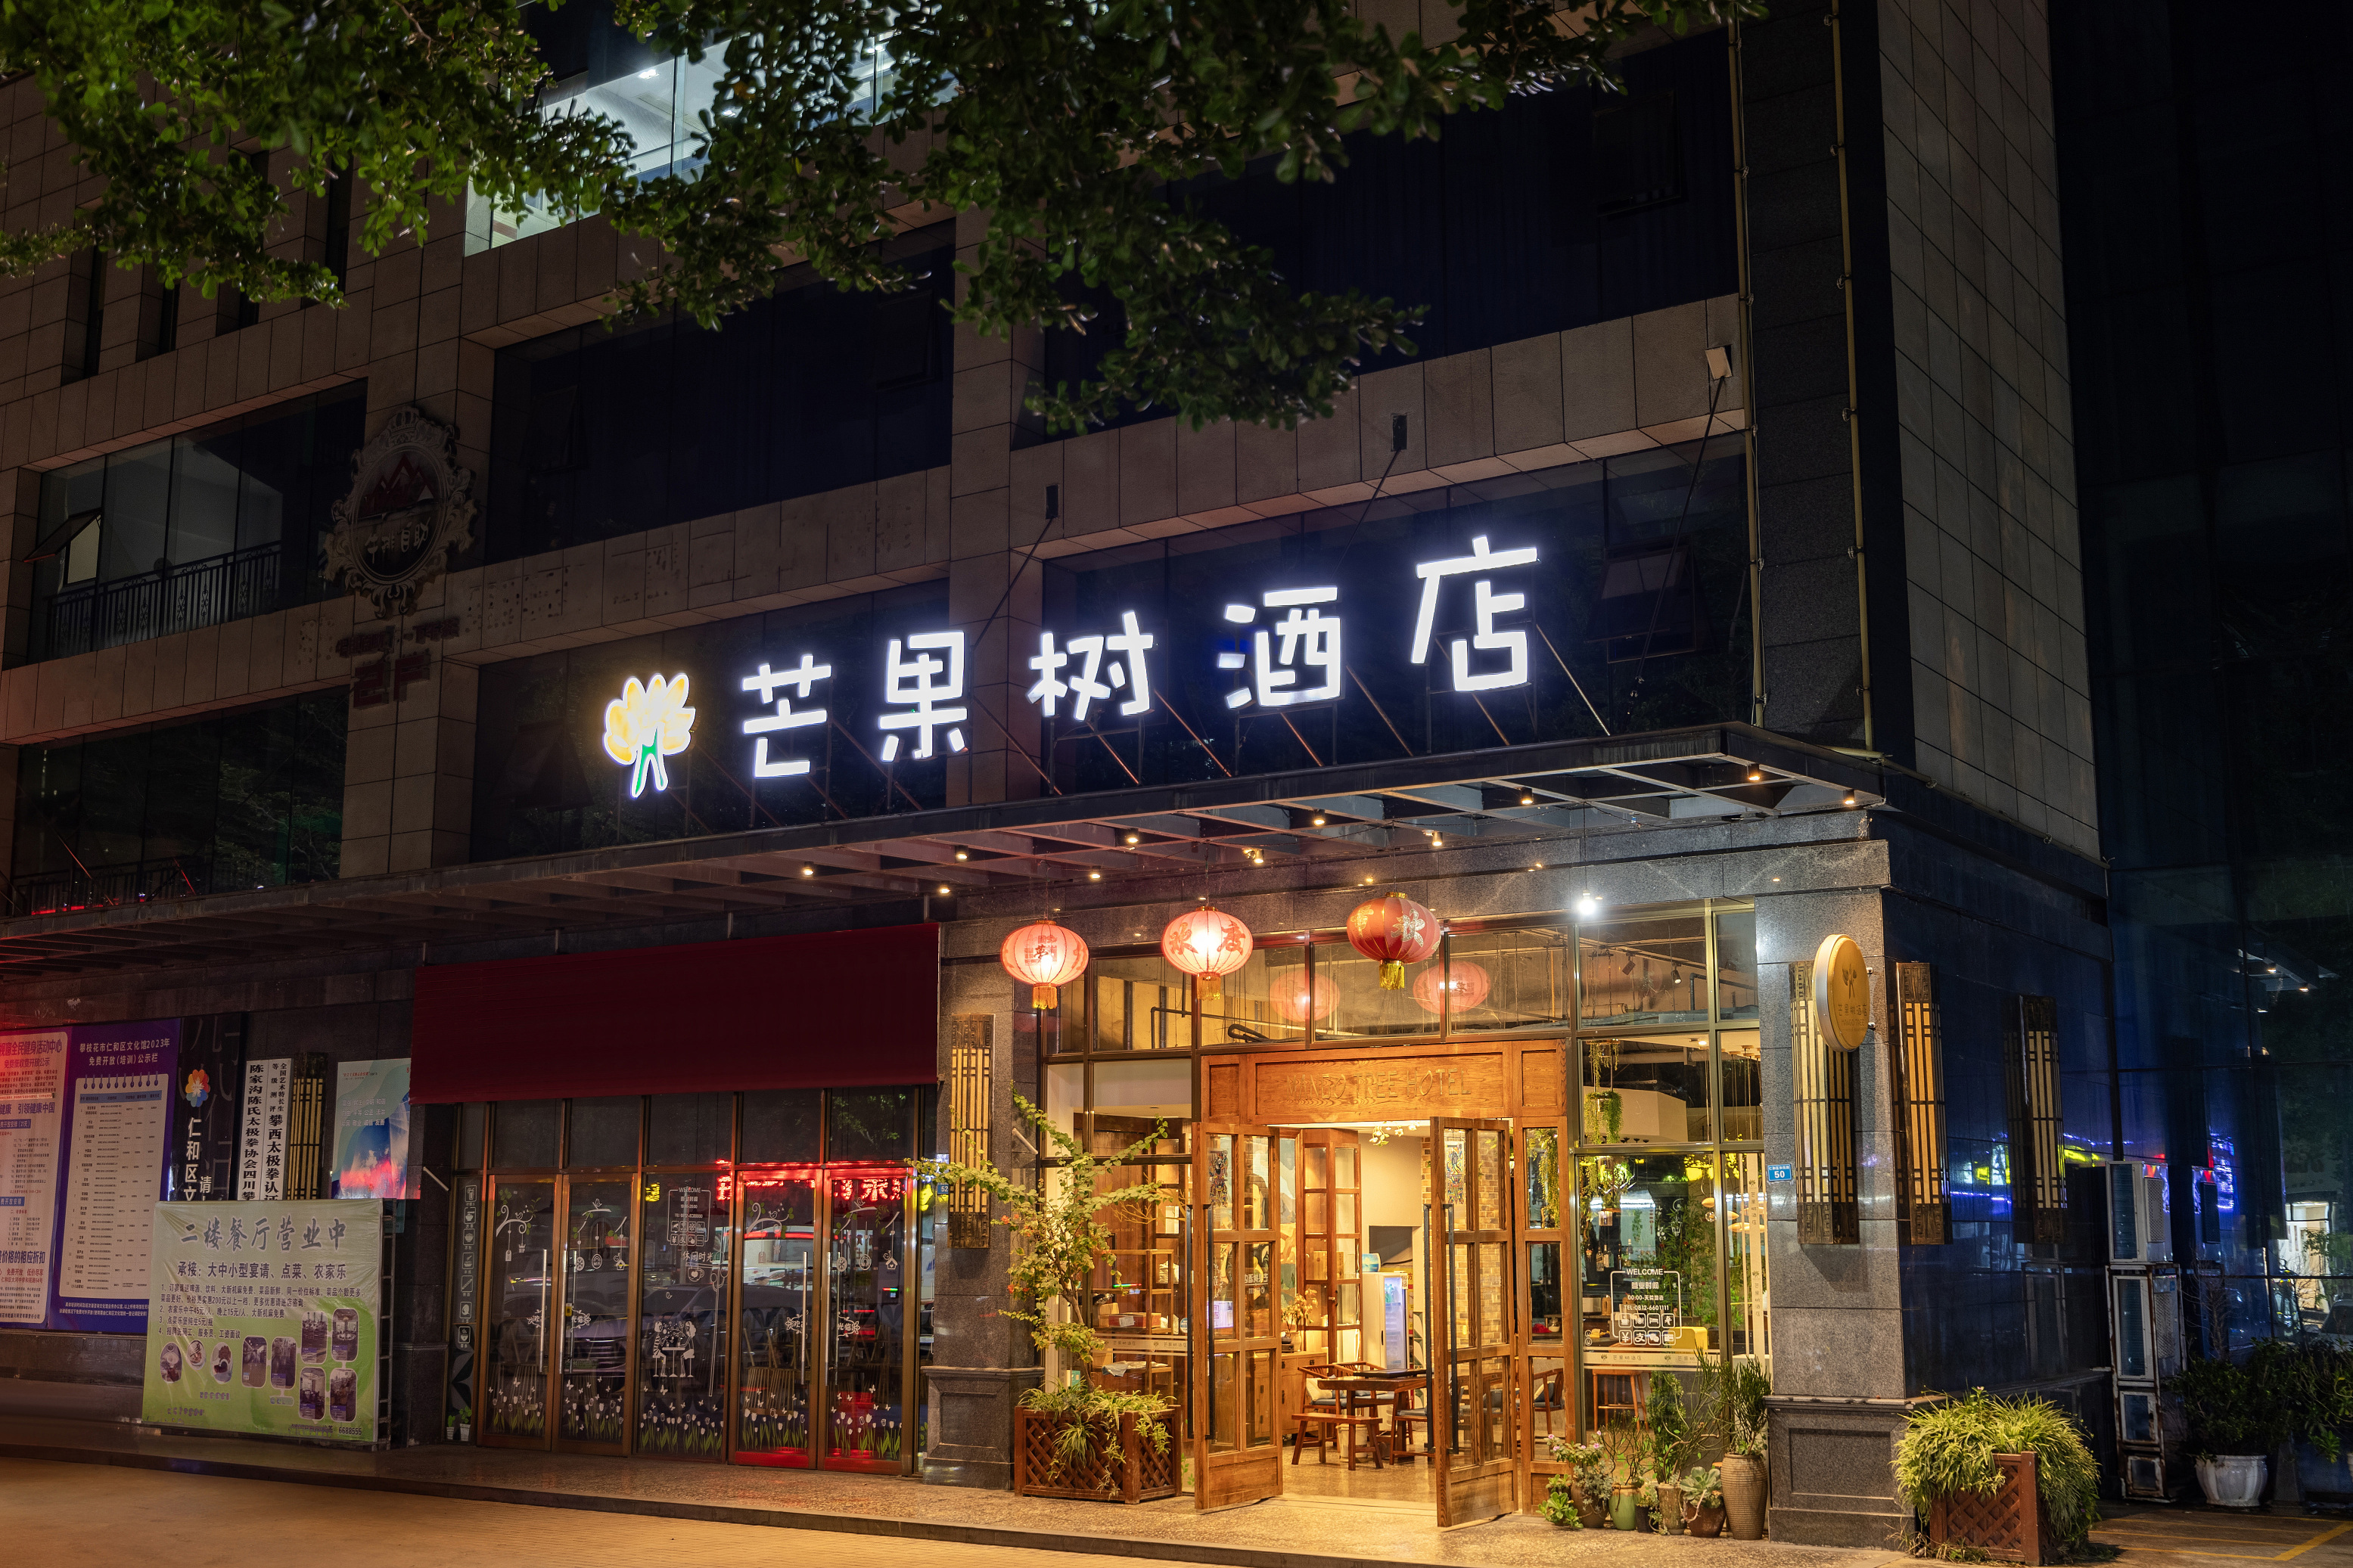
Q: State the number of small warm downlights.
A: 11